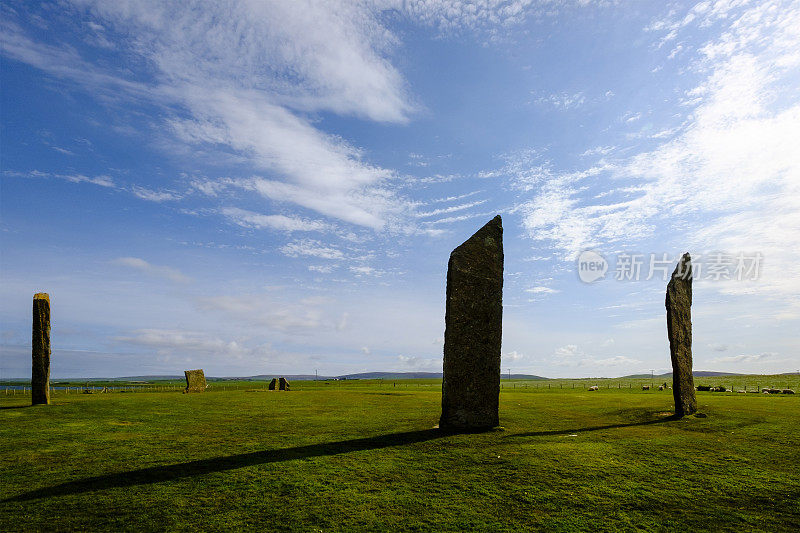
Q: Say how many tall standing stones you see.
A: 3